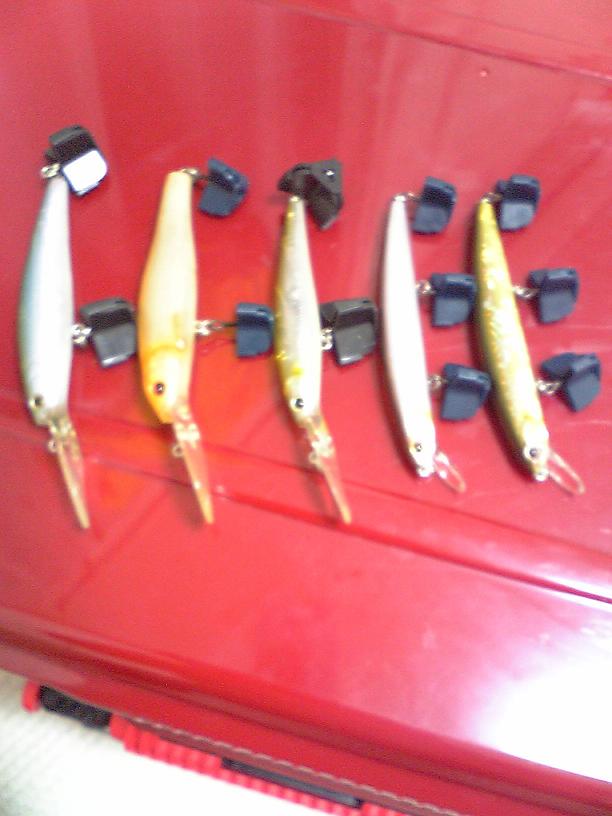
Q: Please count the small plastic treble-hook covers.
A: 12